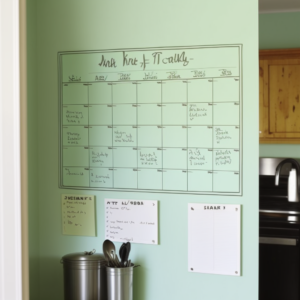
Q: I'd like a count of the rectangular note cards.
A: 3